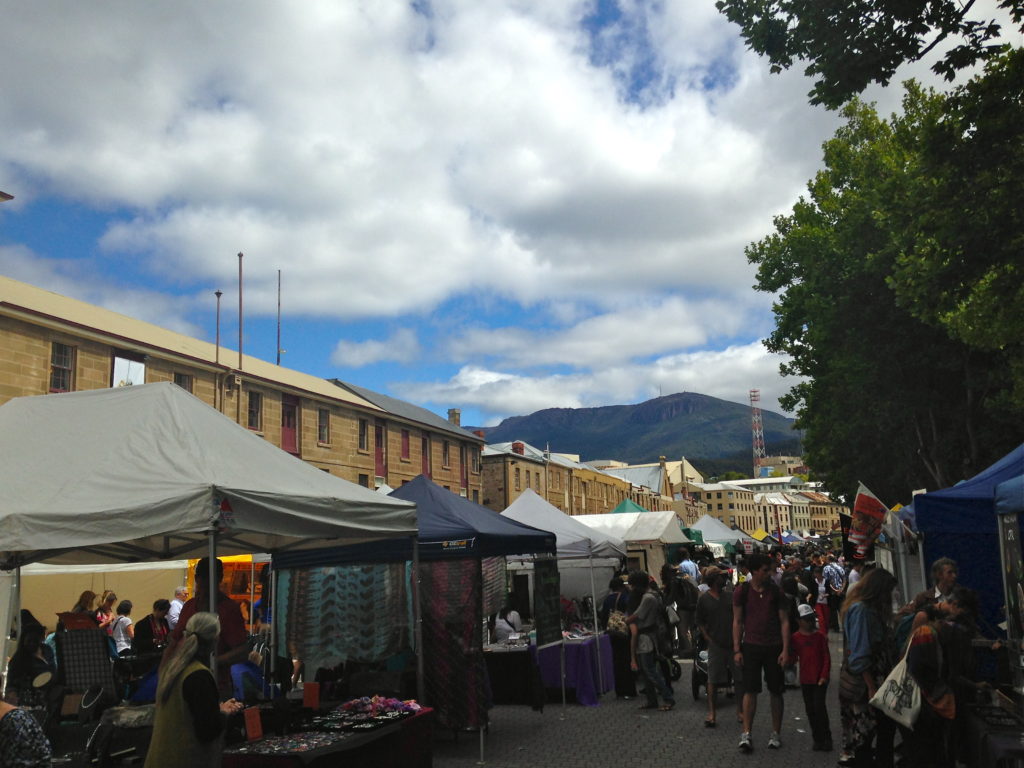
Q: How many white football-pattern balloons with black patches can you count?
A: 0